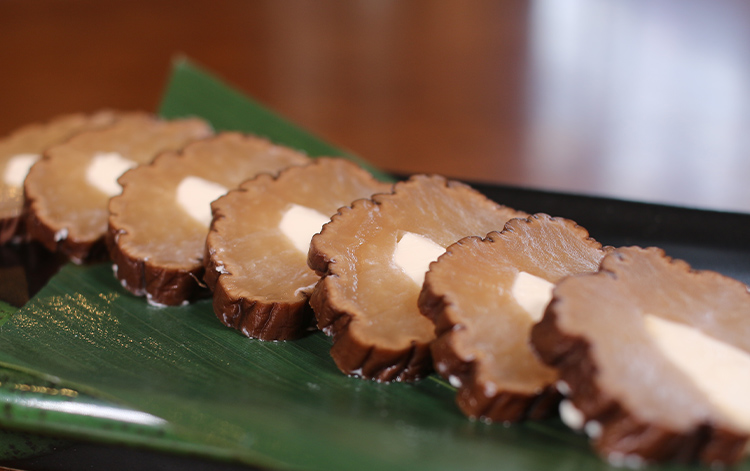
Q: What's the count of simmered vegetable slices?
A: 7